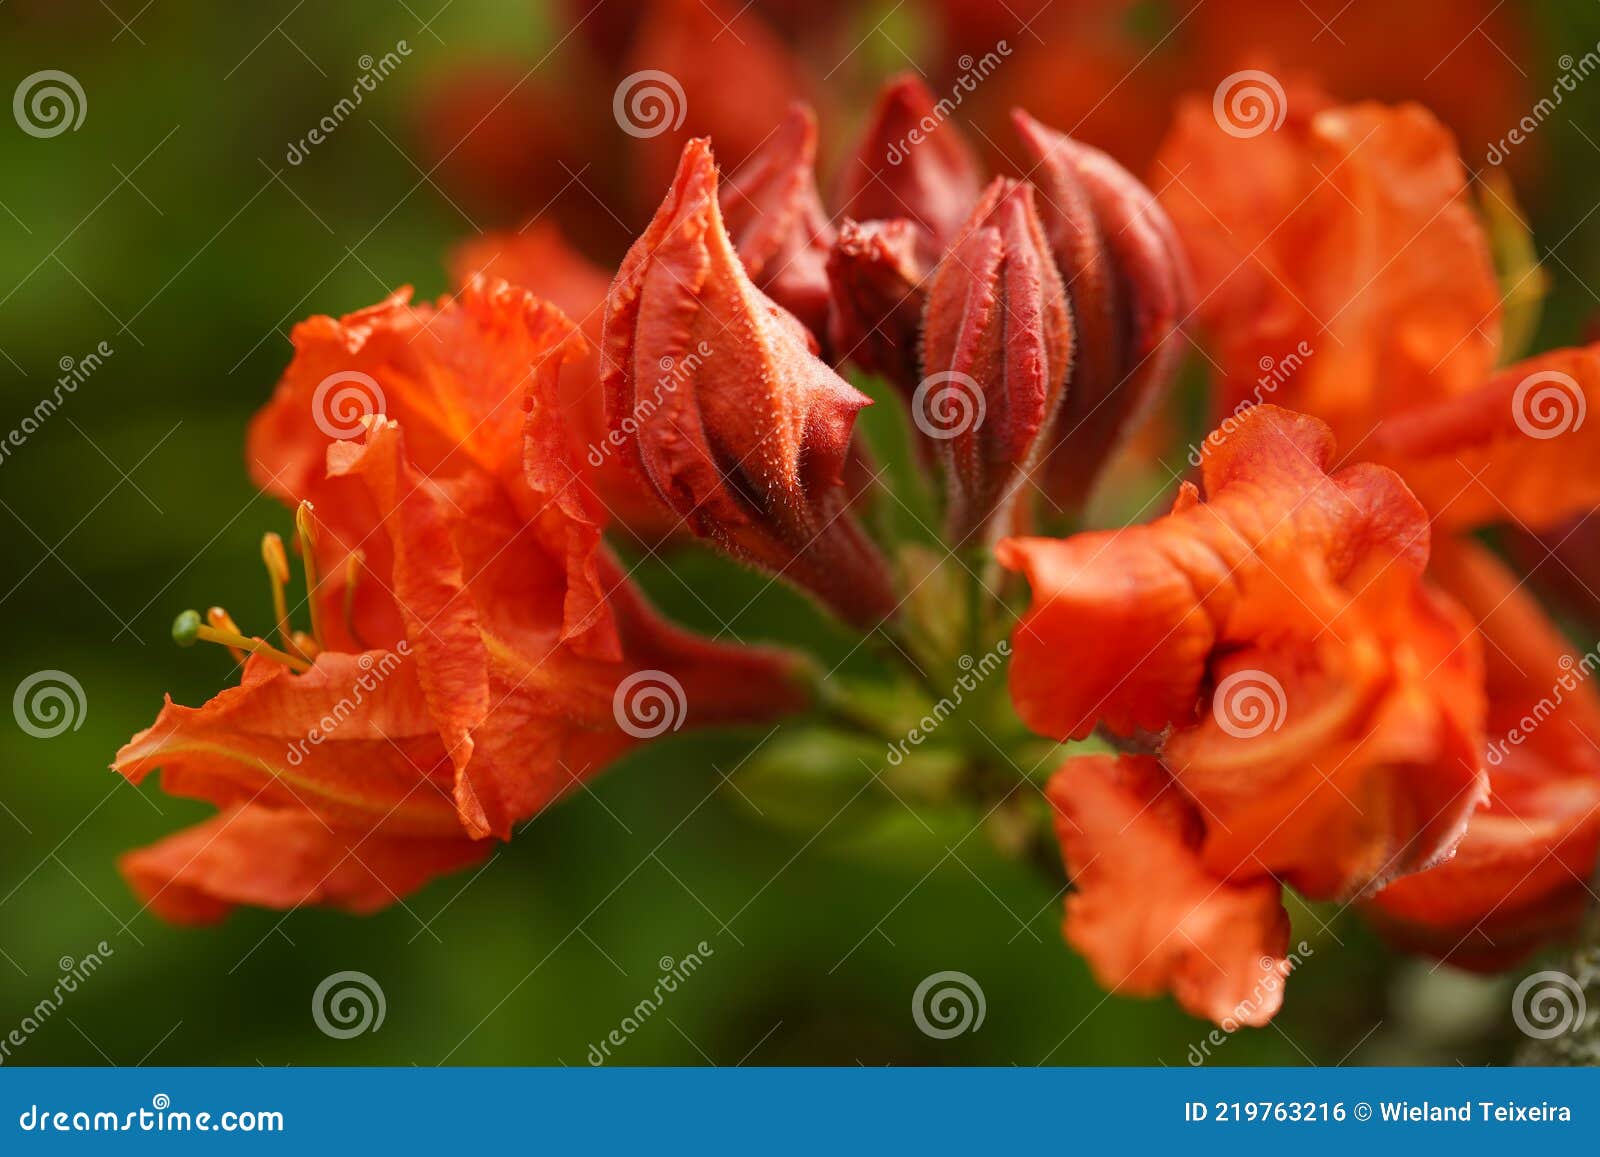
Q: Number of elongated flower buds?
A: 6